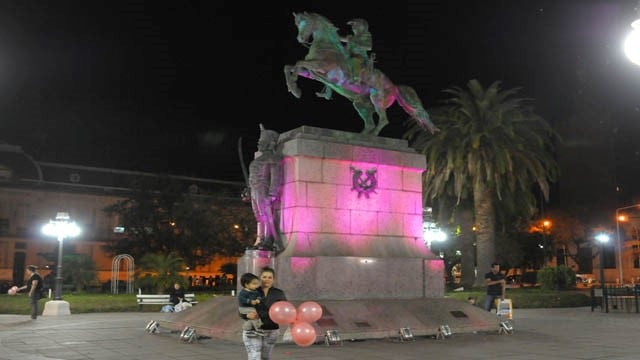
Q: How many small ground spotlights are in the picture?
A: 6